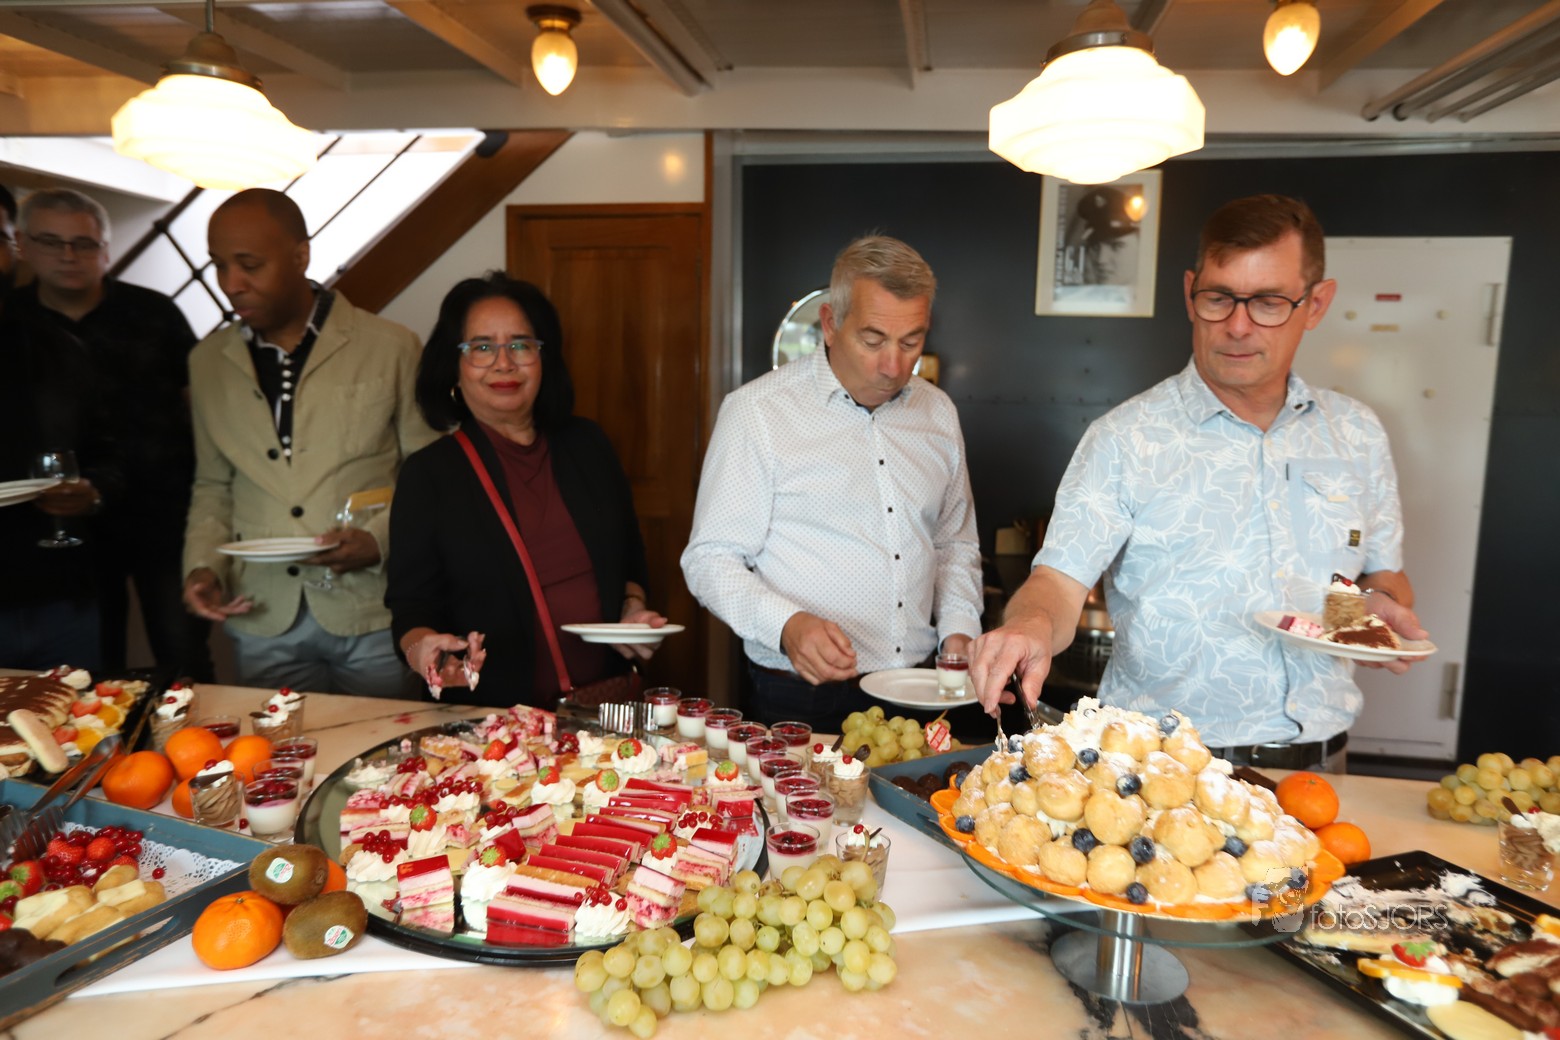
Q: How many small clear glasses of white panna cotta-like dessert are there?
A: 15